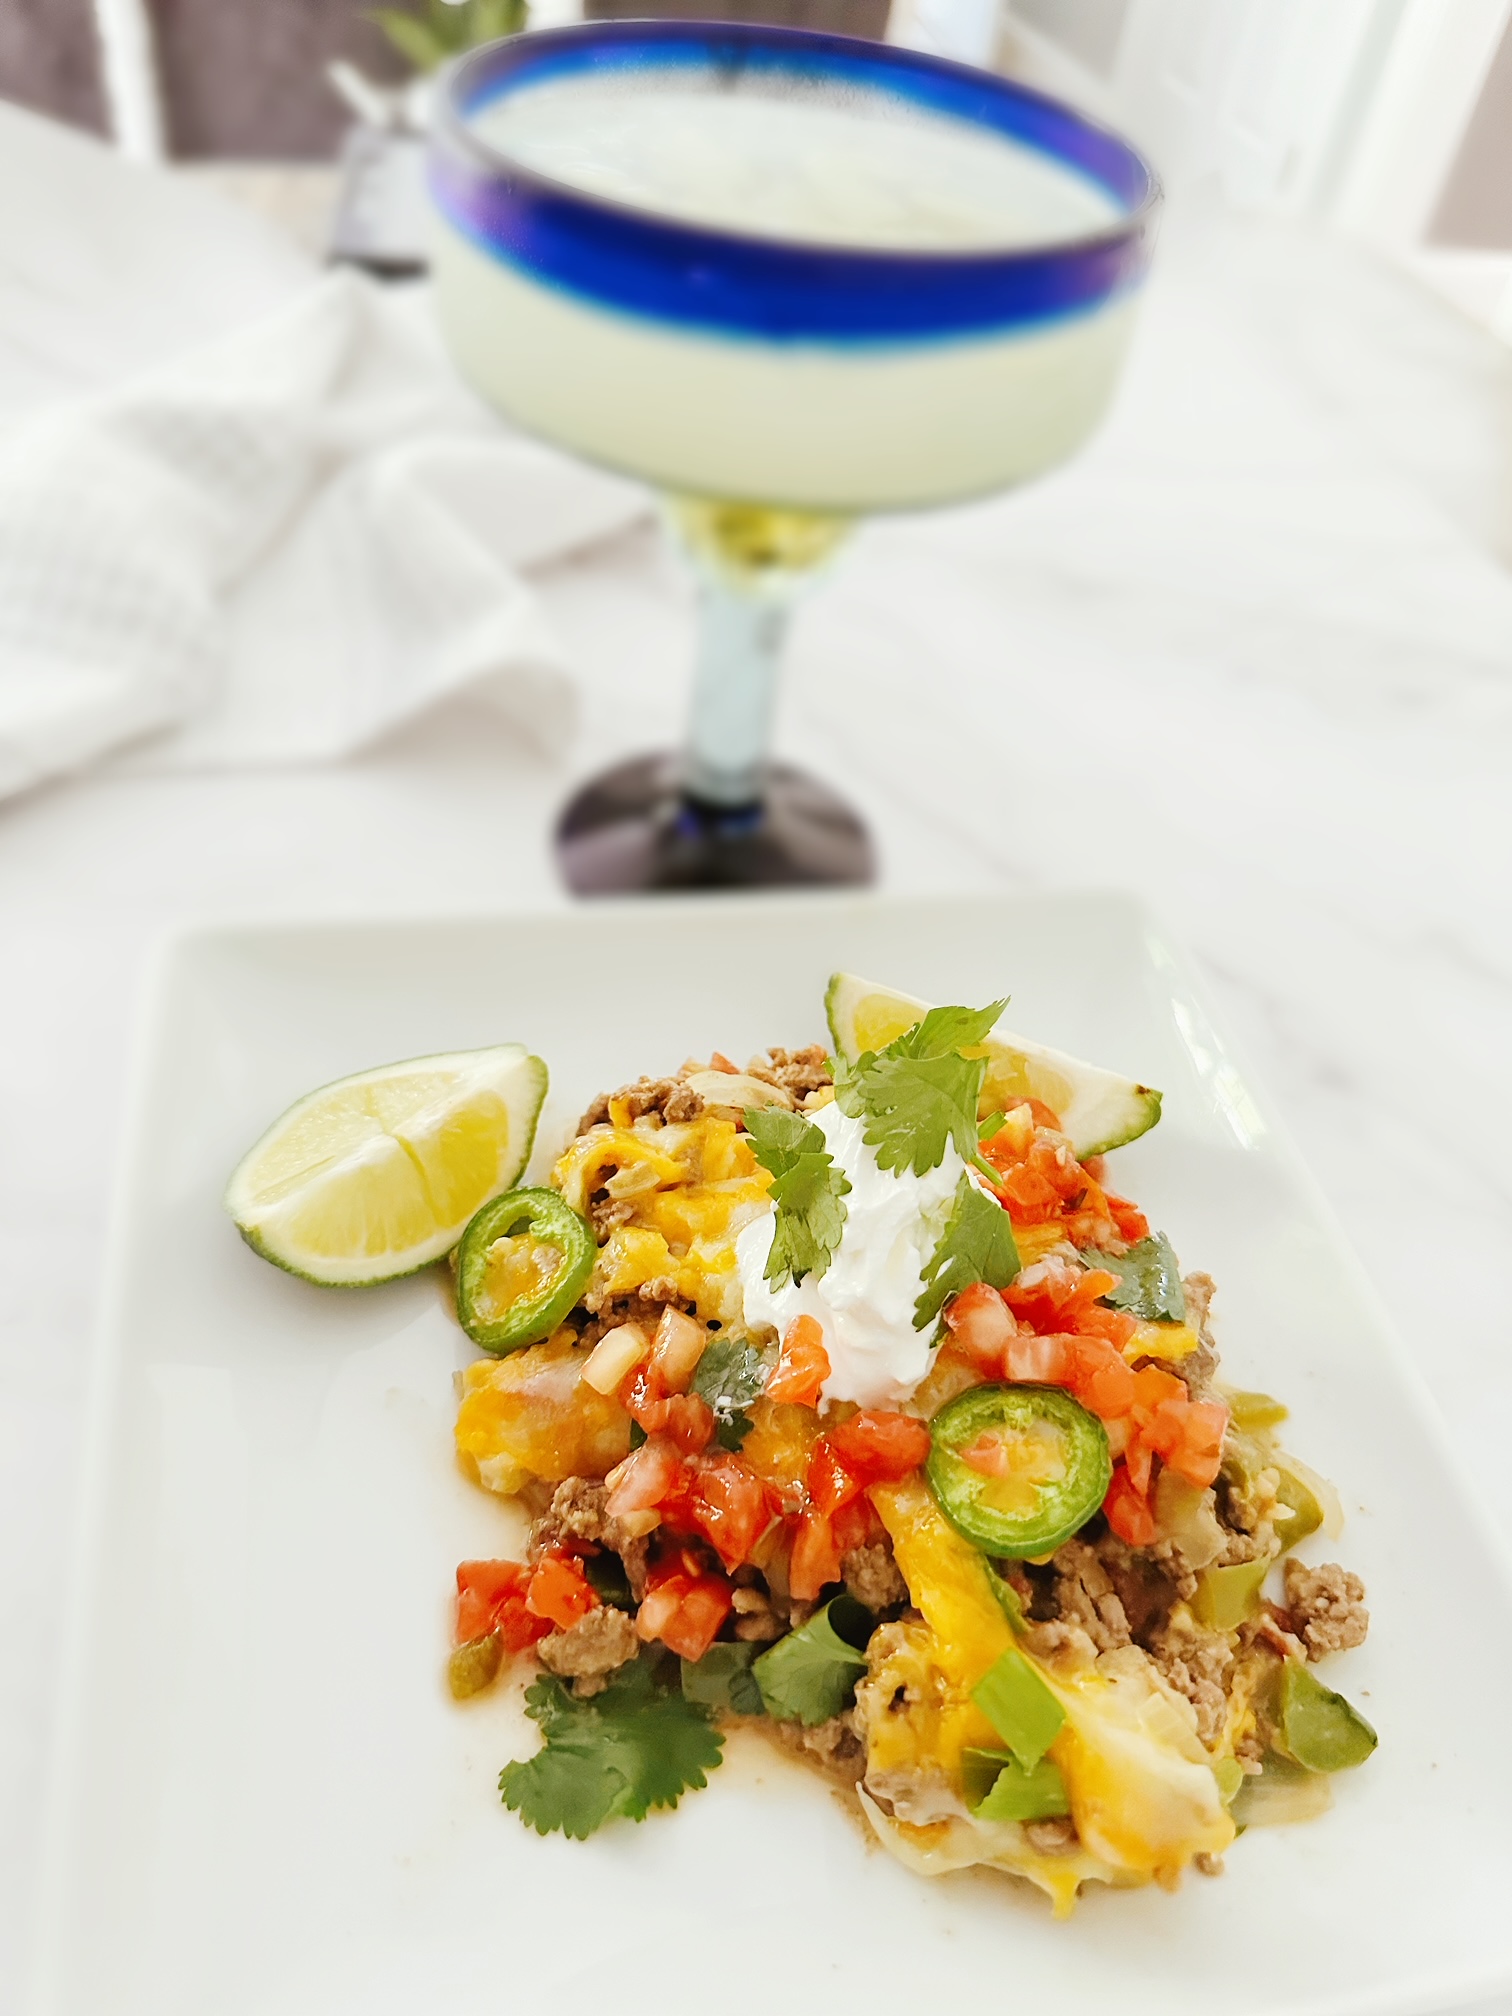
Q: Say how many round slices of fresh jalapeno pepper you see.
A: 2